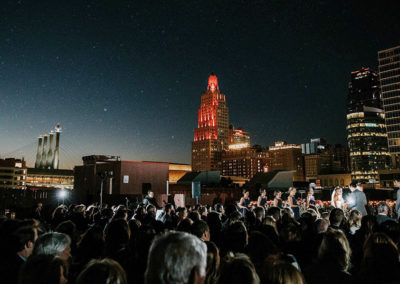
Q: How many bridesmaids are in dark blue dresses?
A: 5